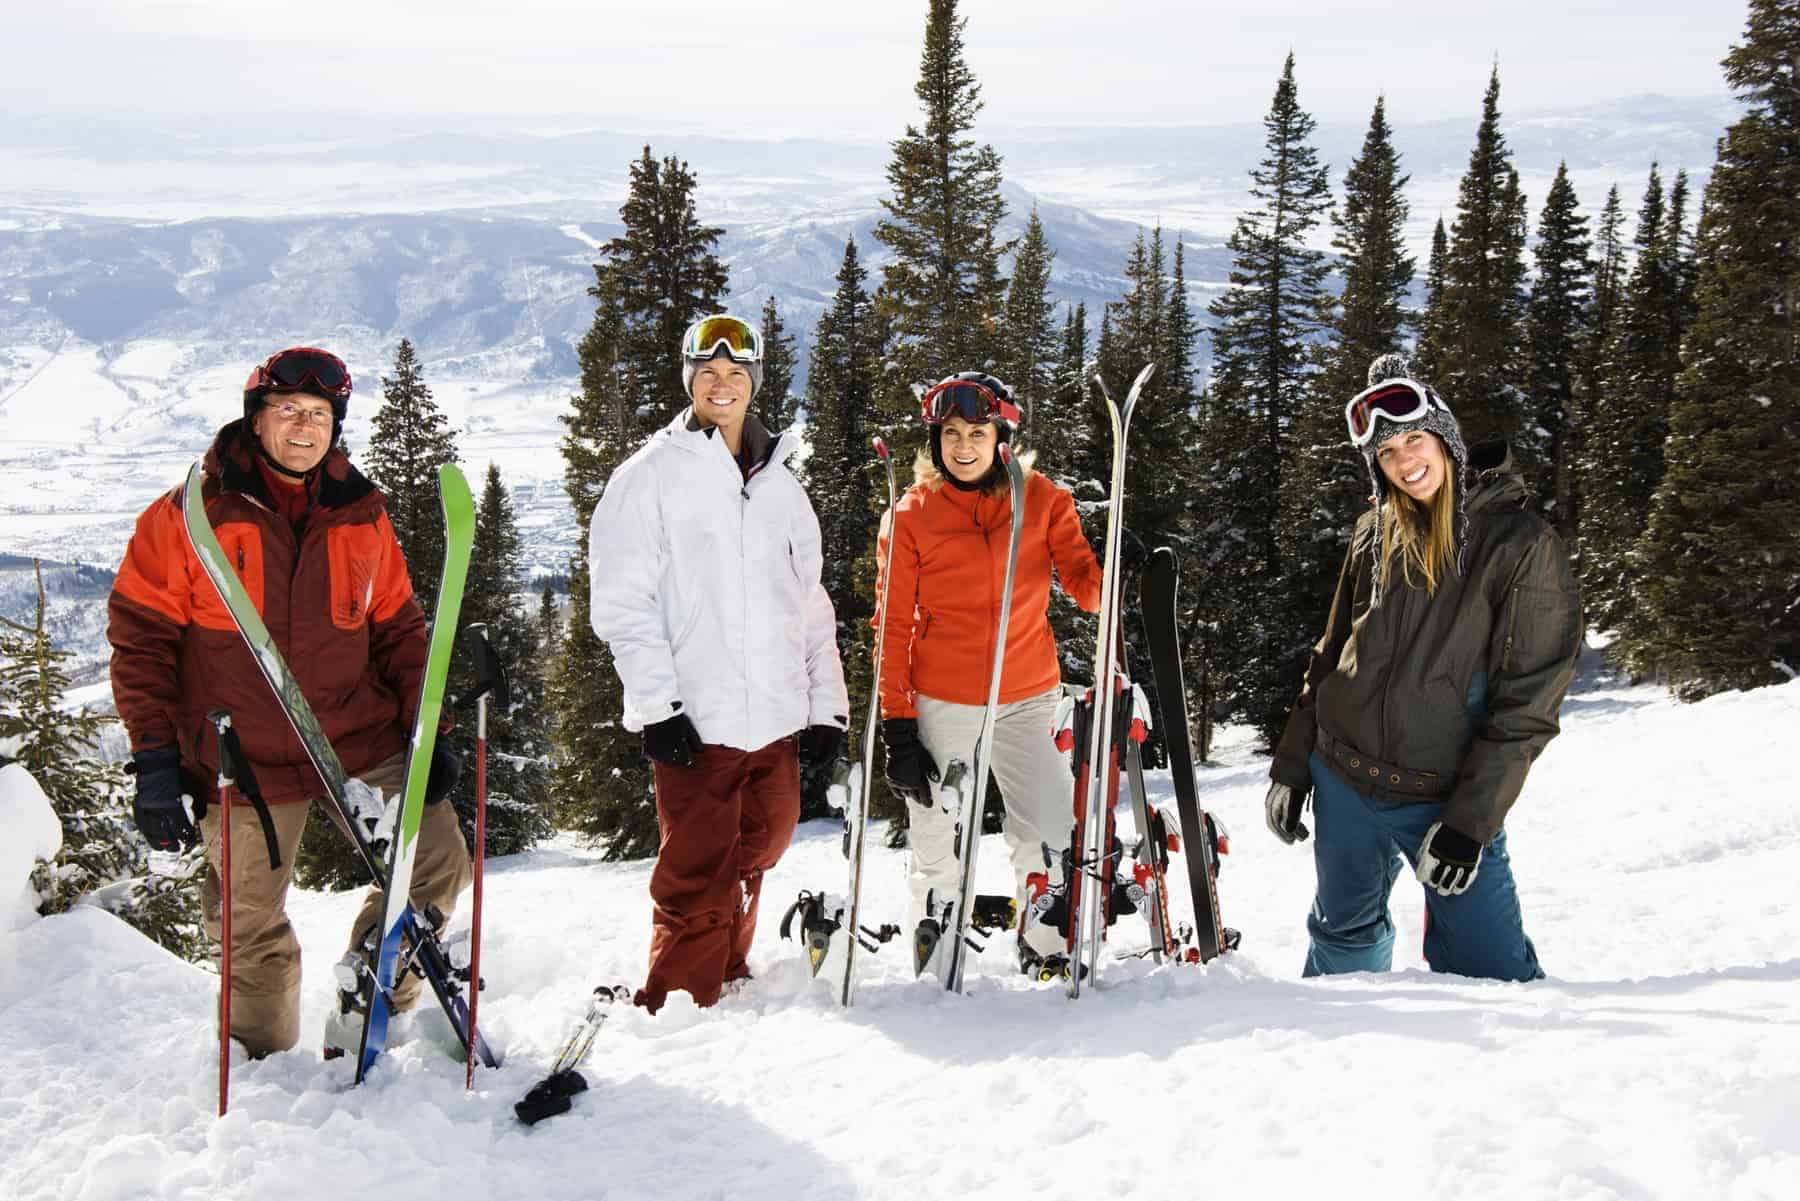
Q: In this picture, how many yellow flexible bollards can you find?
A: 0